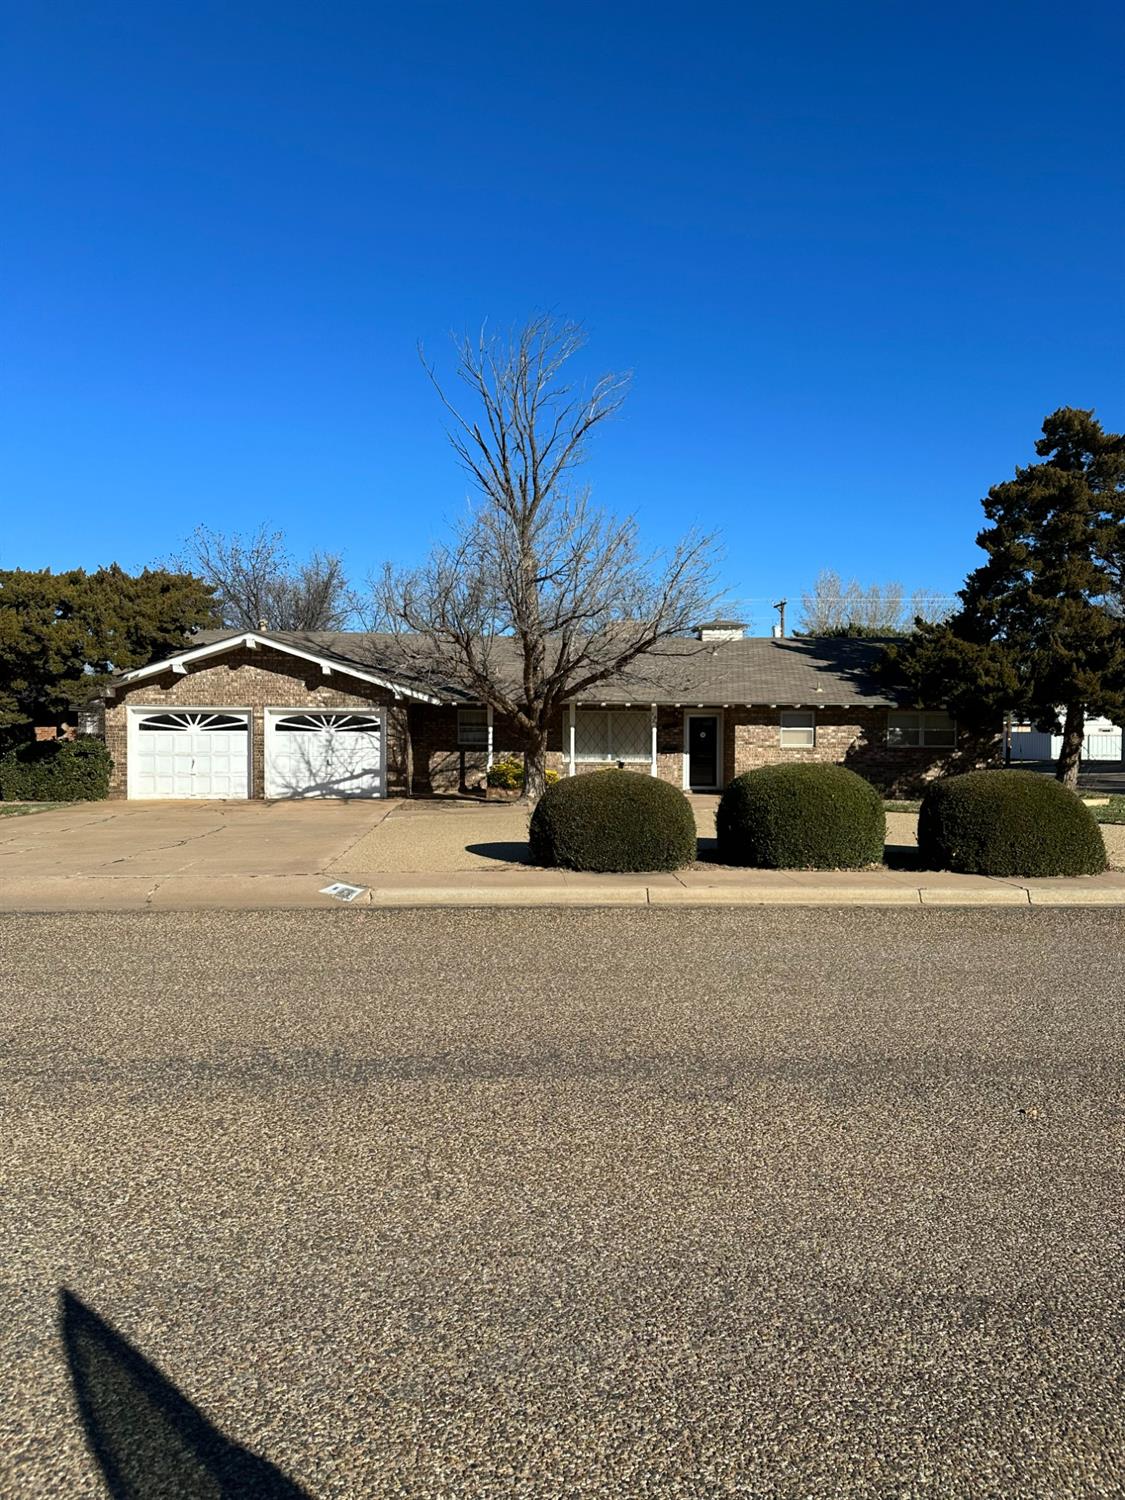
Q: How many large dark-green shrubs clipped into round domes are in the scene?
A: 3